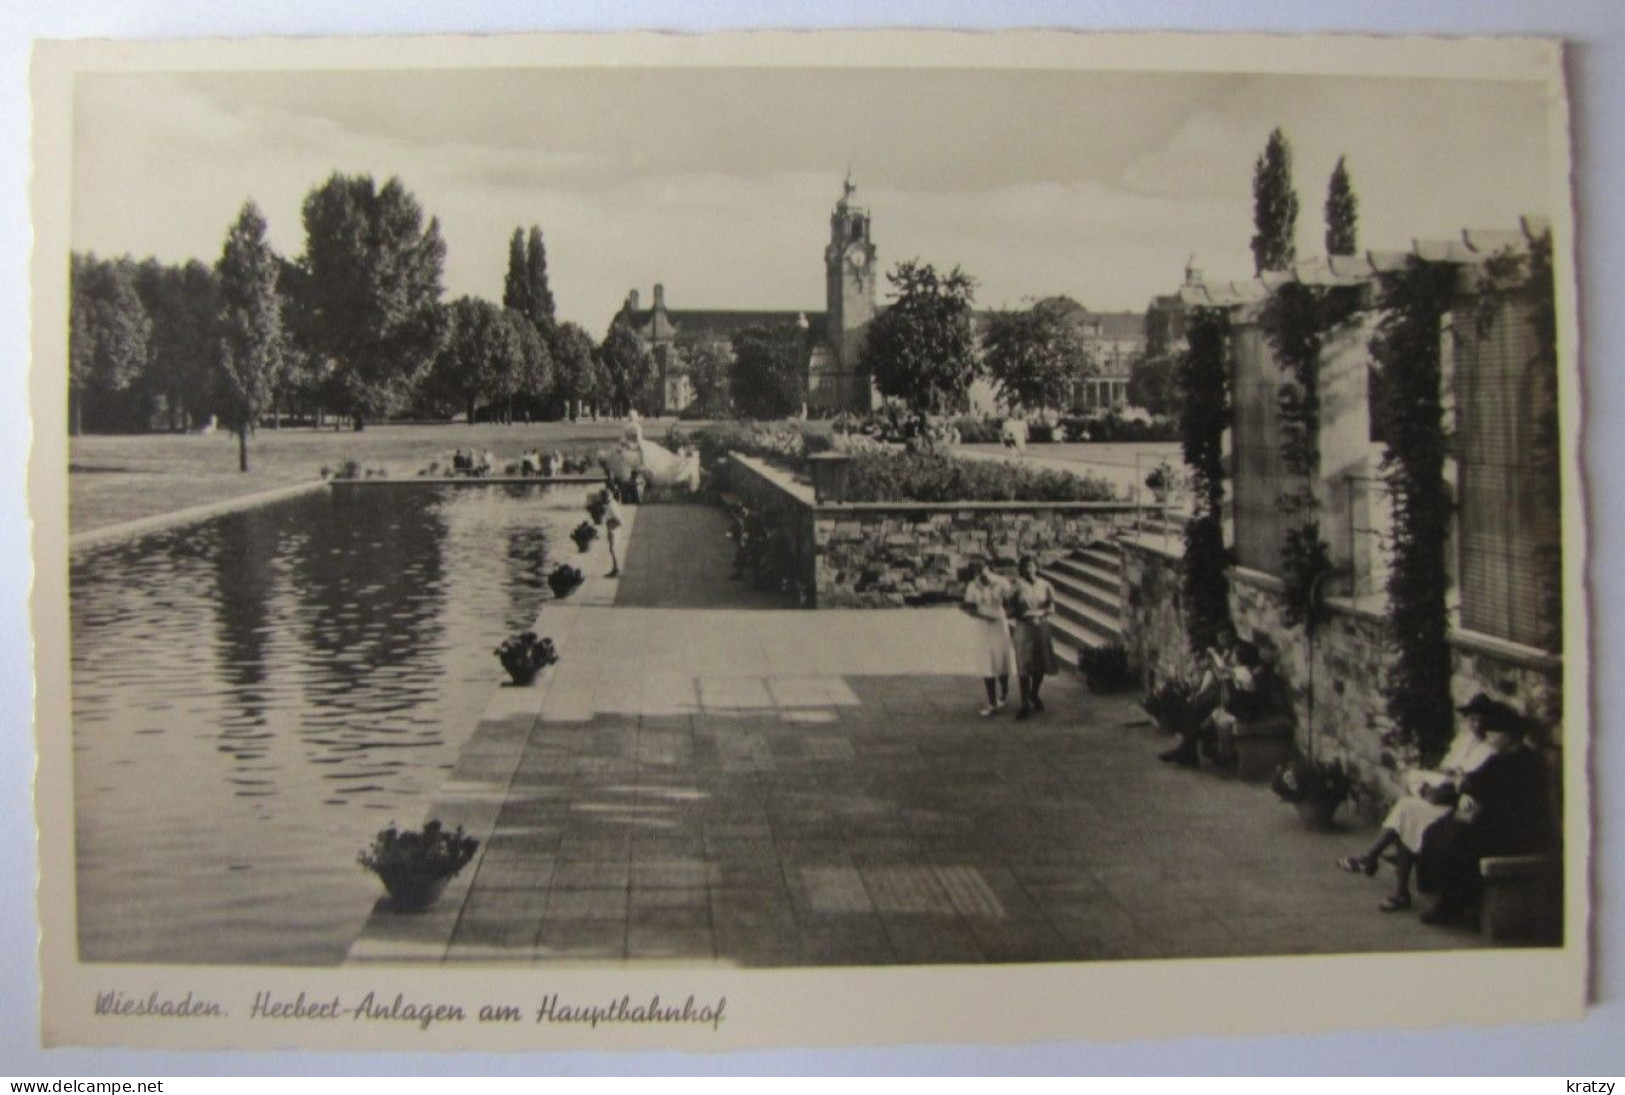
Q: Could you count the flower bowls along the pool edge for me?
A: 5